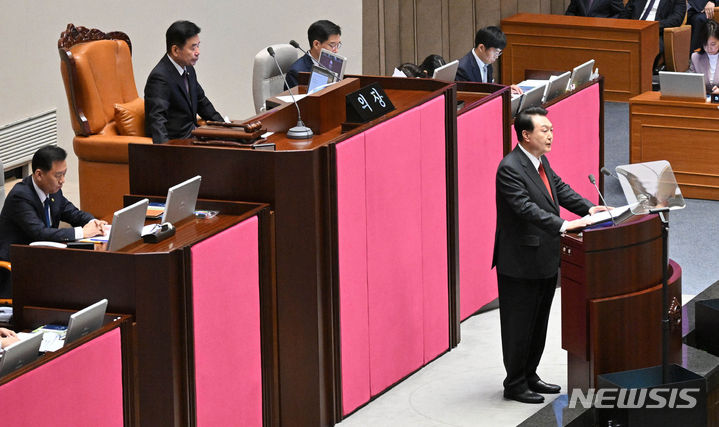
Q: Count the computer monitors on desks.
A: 12